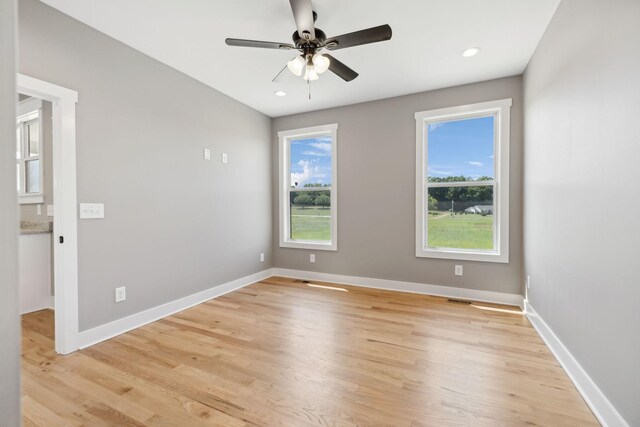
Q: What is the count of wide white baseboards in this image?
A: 3